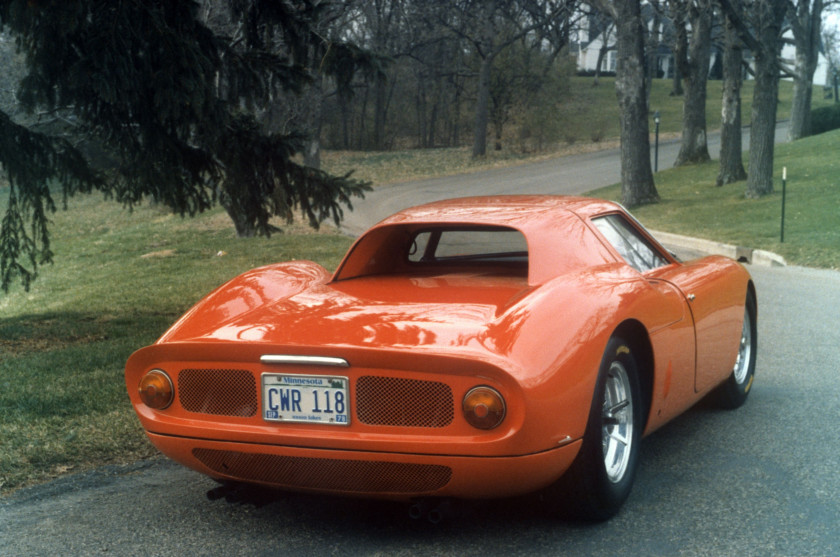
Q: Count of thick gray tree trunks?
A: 5